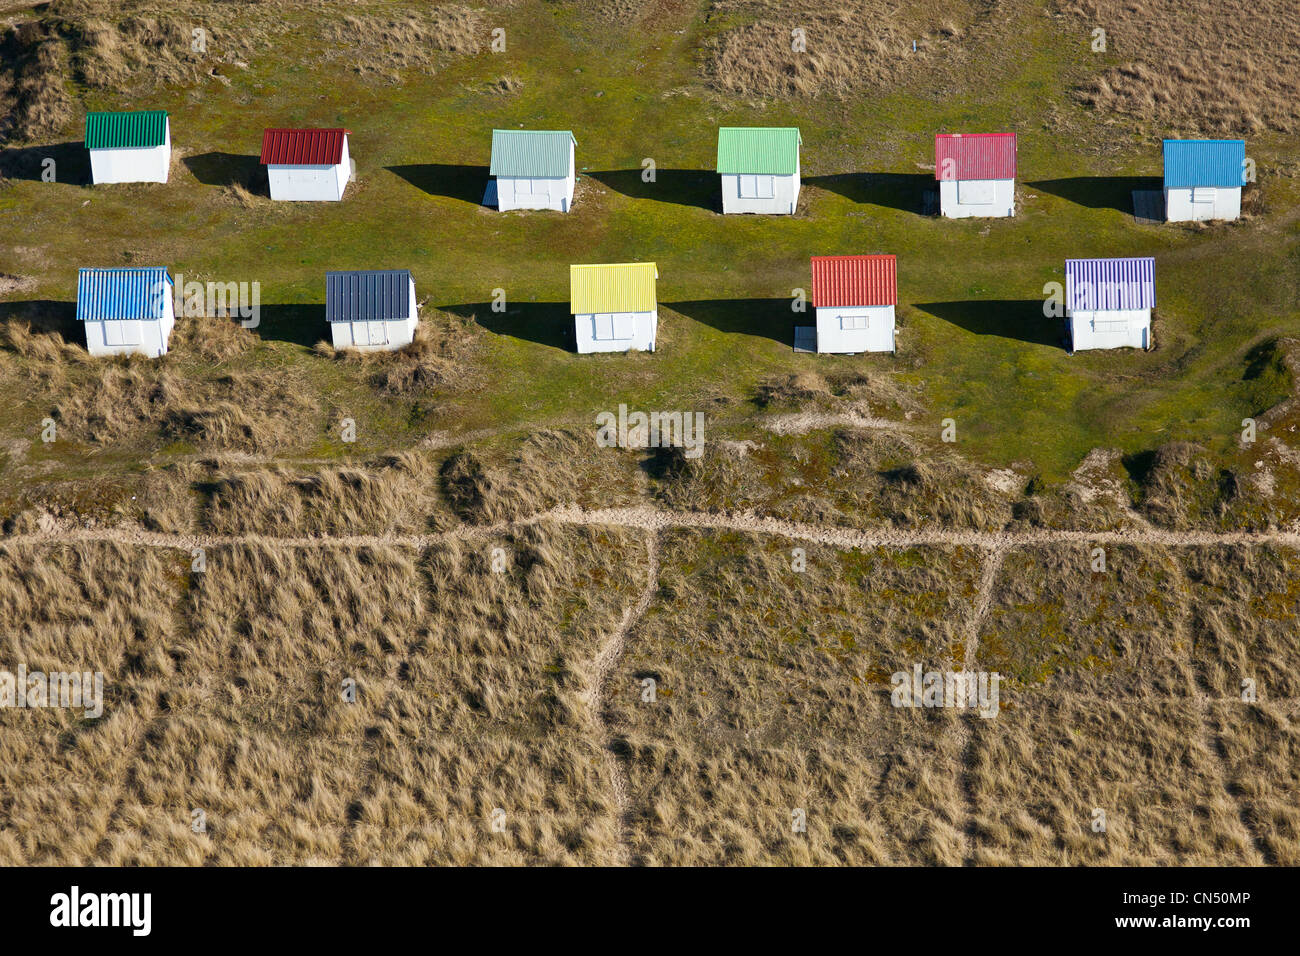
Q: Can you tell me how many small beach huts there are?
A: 11